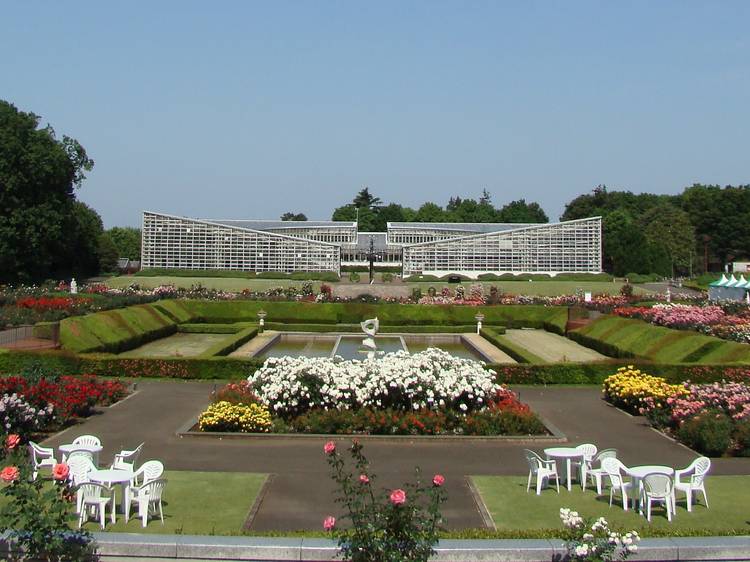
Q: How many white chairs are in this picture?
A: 14